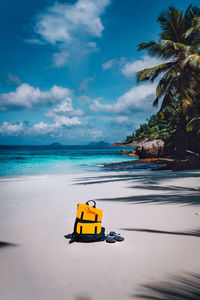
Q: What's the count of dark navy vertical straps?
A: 4